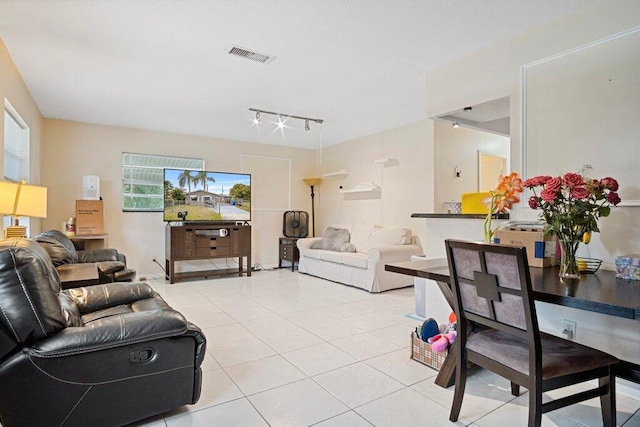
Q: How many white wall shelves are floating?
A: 3